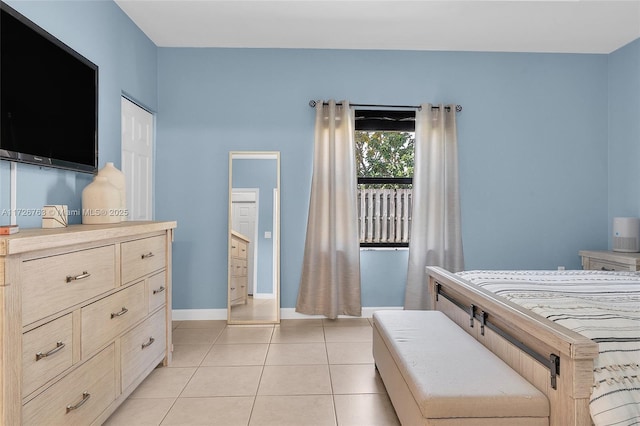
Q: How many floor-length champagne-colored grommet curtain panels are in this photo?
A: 2